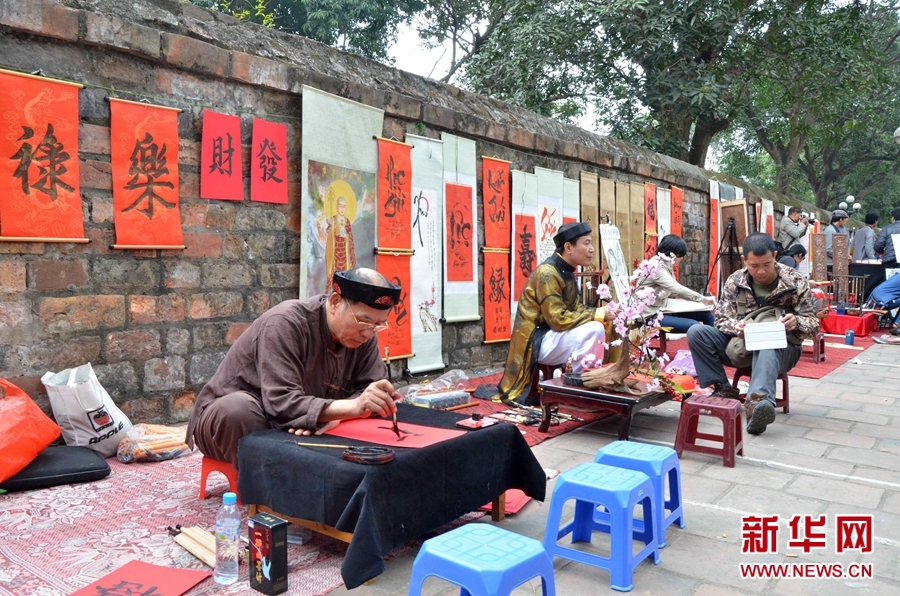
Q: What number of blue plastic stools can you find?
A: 3